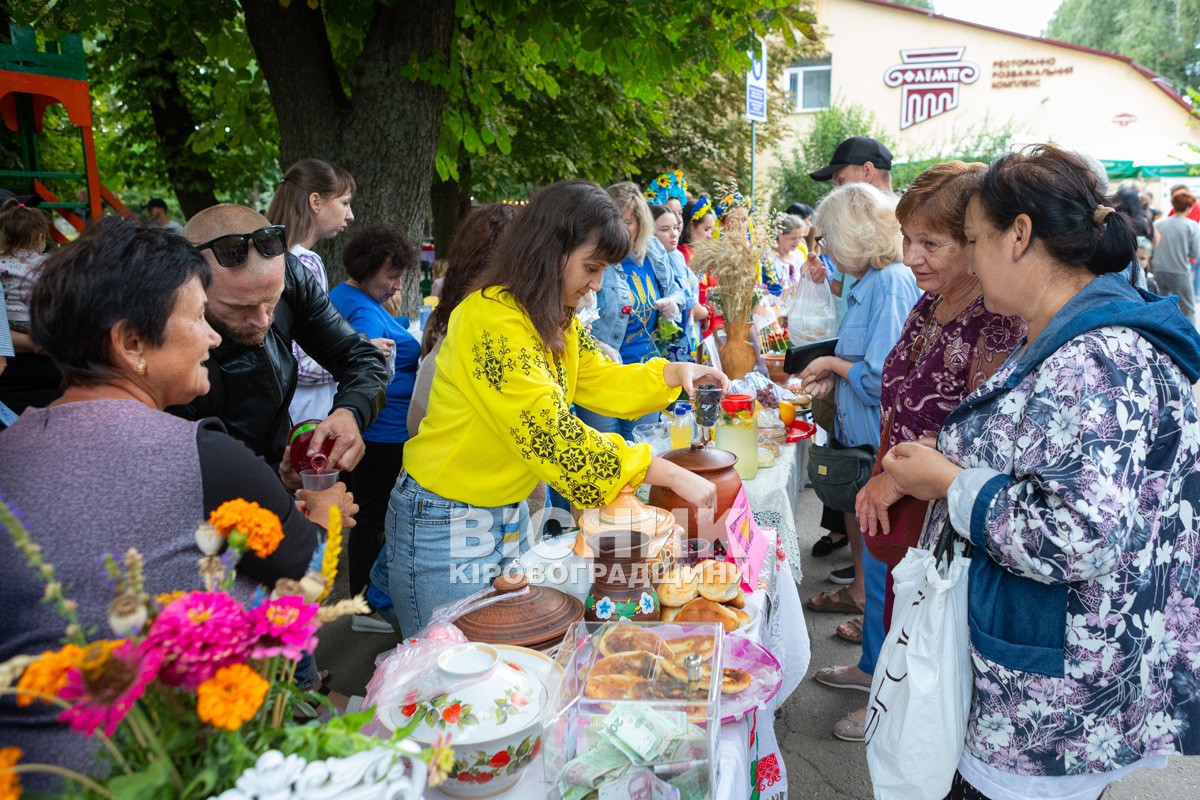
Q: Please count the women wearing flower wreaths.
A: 3